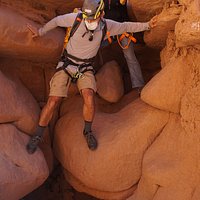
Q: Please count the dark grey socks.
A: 2